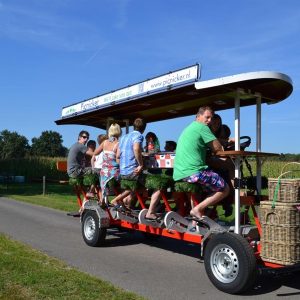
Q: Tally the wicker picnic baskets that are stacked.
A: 2